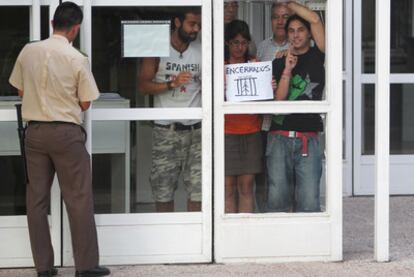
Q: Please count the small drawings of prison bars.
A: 1